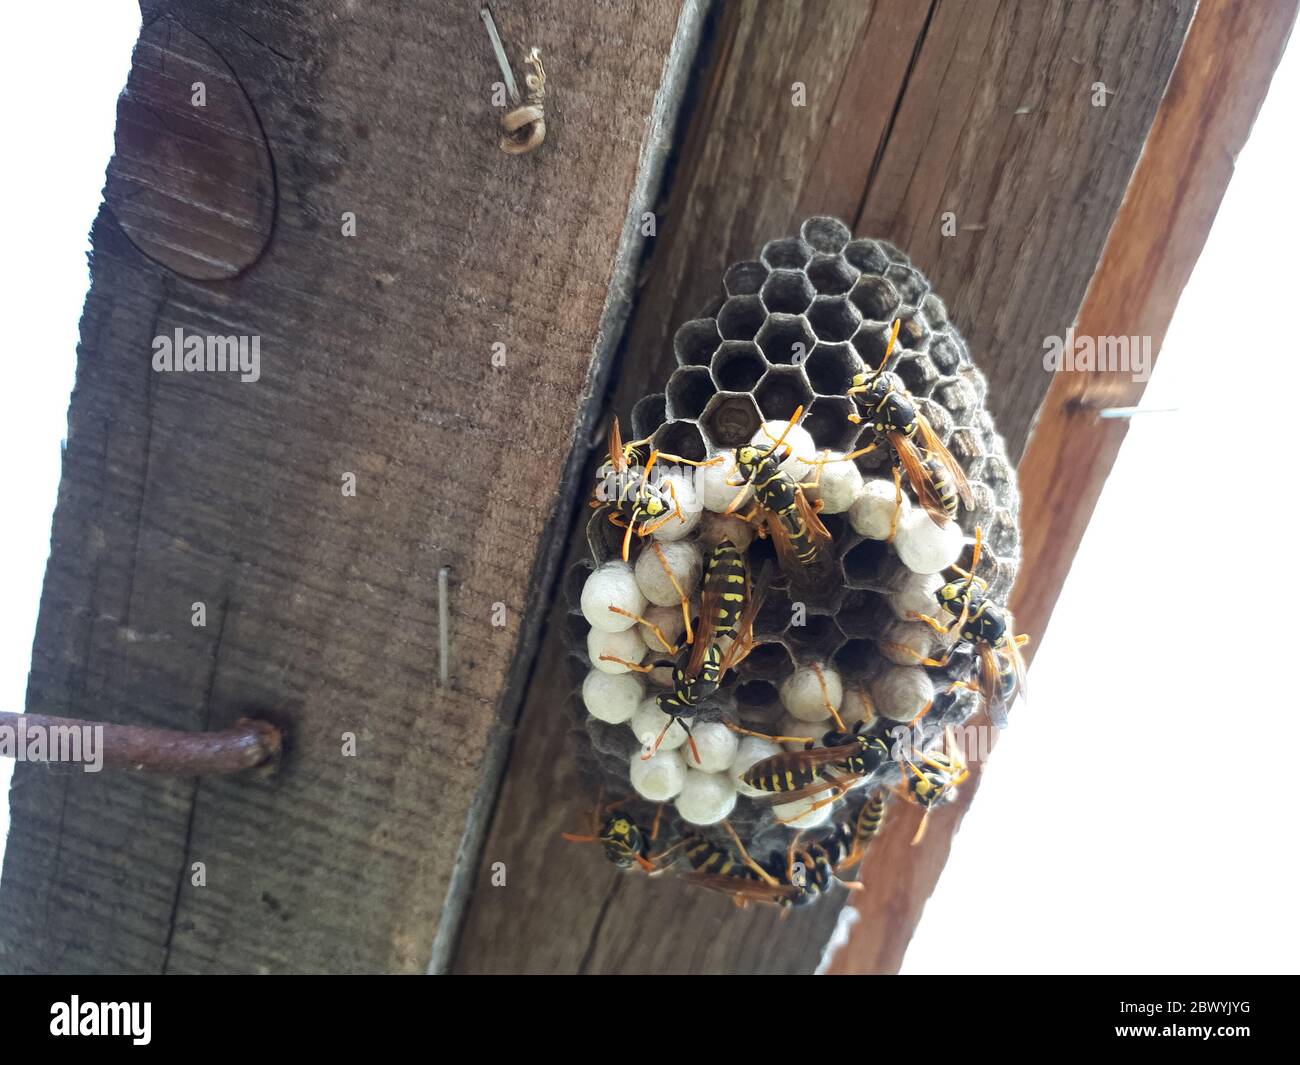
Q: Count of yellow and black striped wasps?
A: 10